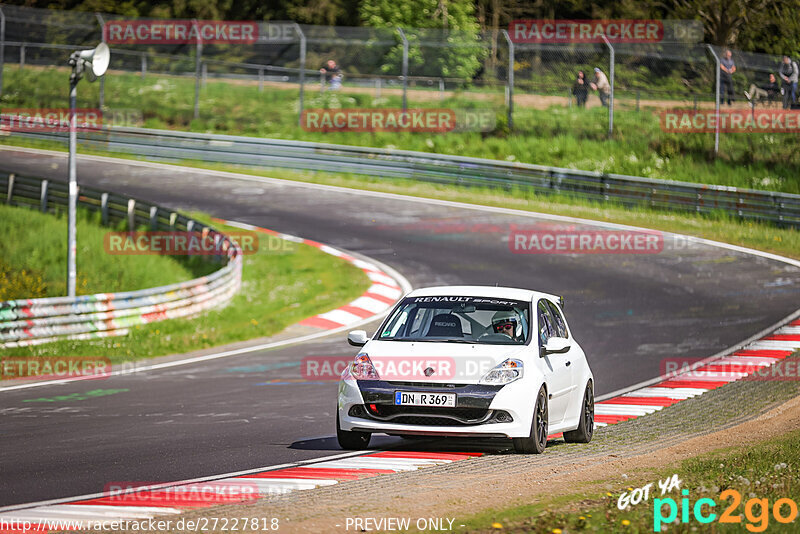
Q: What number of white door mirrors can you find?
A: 2